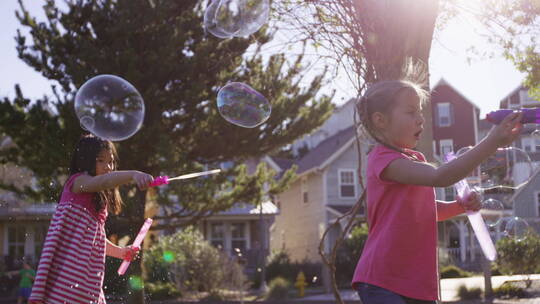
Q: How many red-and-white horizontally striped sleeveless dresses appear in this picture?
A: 1